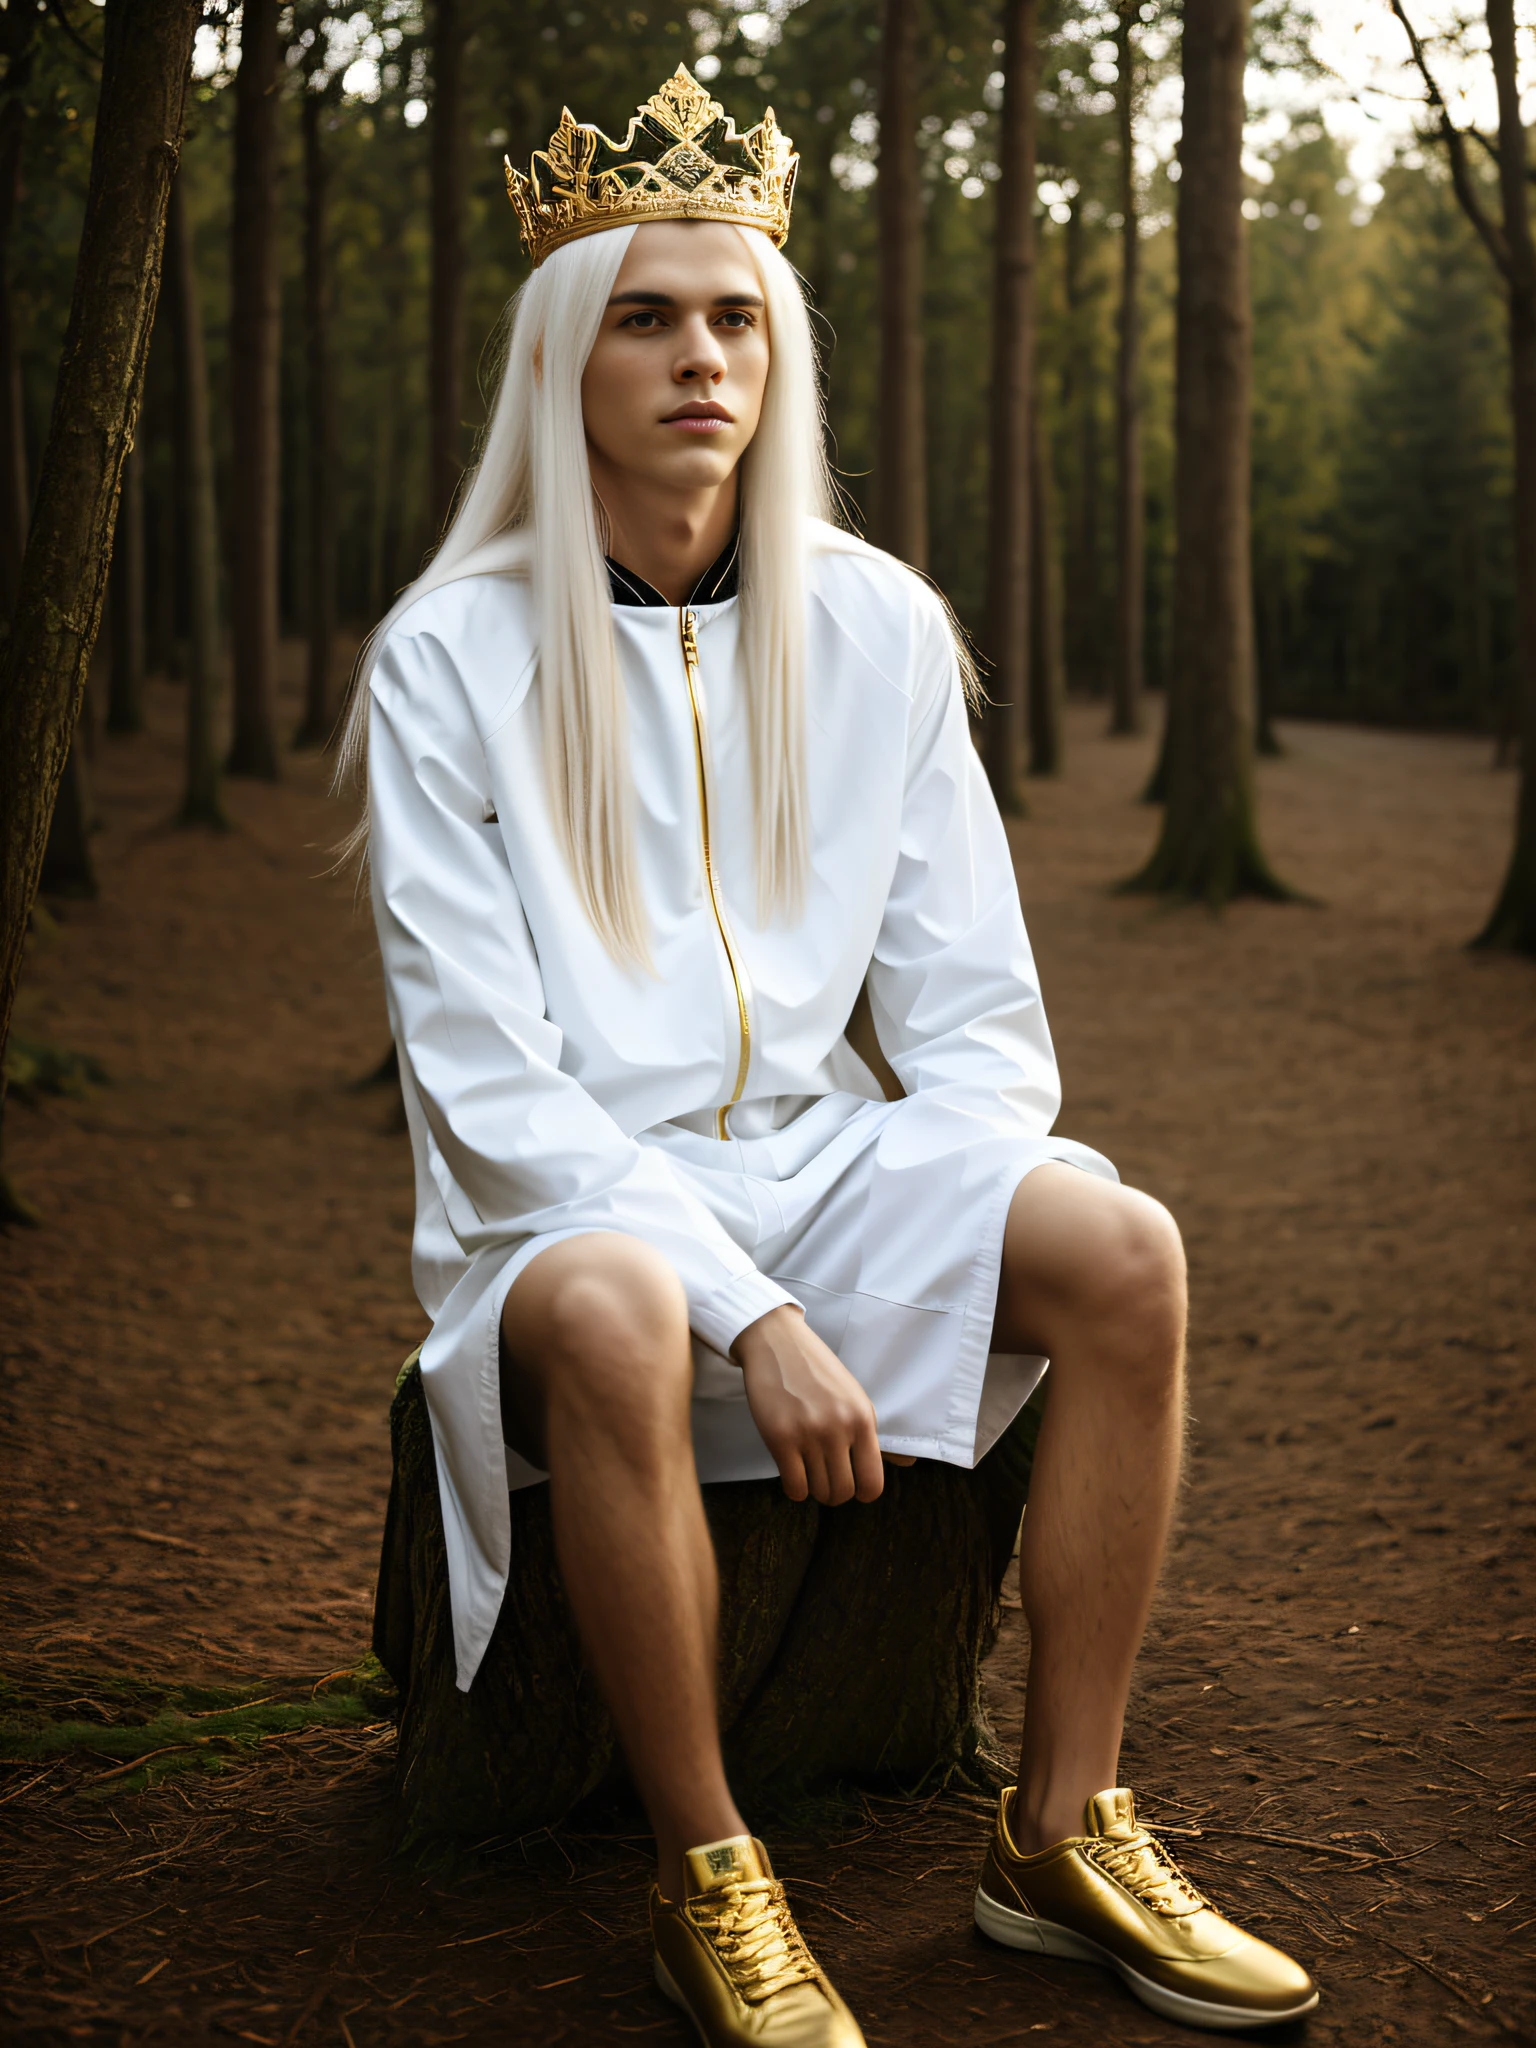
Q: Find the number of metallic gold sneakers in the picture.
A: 2